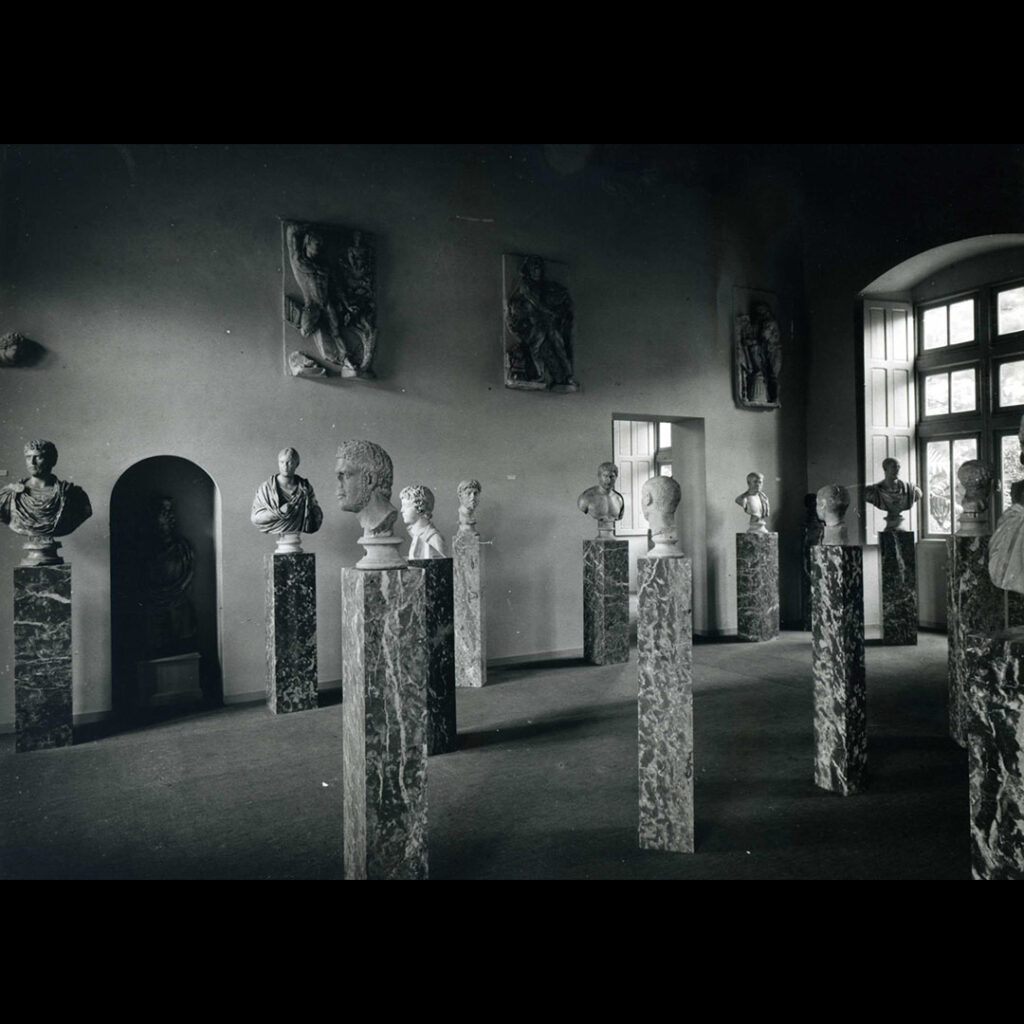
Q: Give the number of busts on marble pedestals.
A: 12